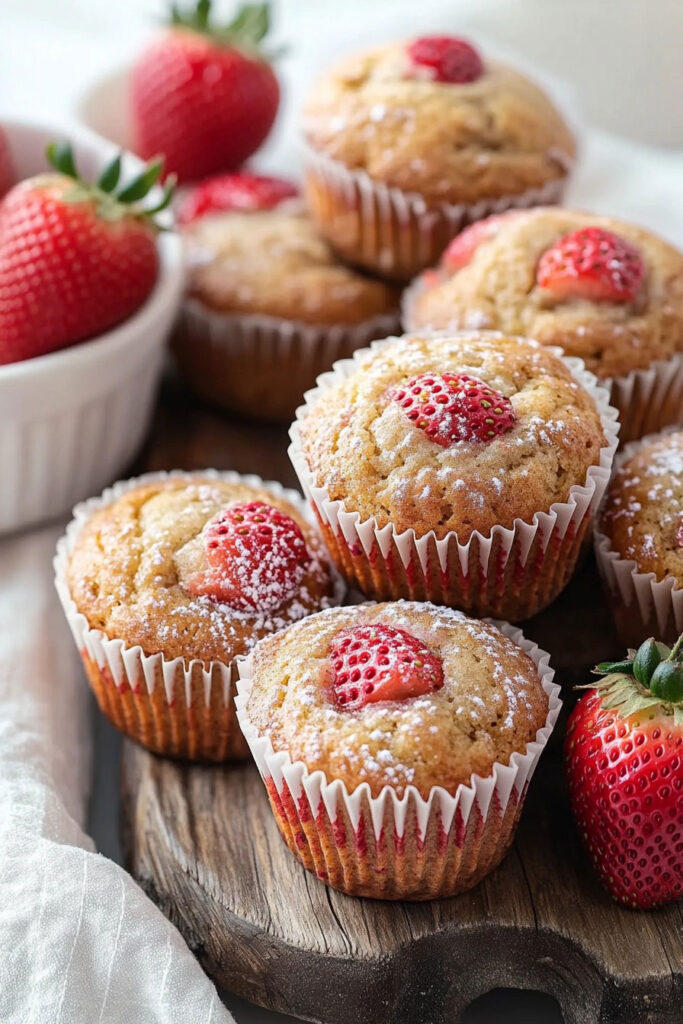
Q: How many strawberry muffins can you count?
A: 7